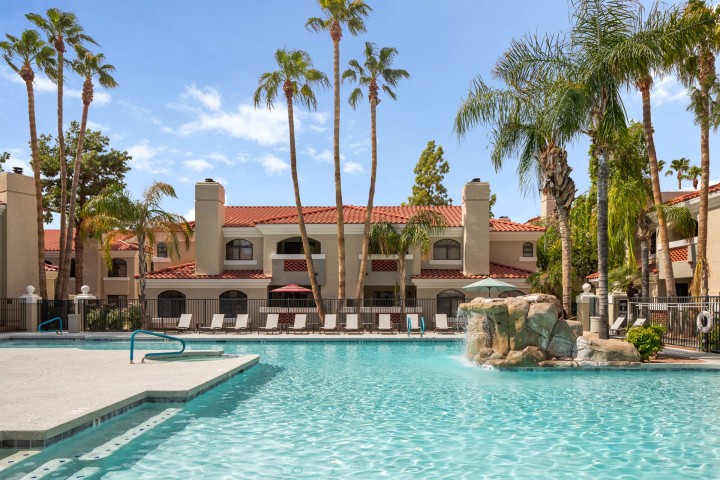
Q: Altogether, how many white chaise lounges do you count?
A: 12